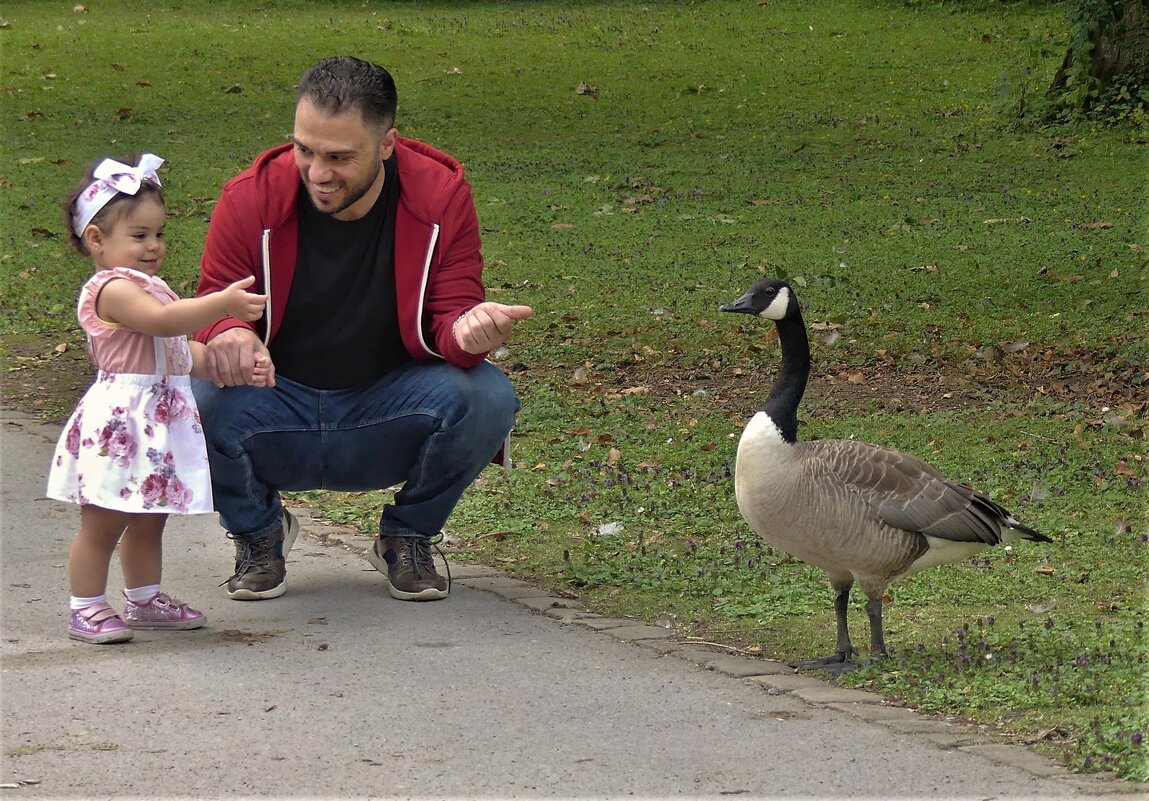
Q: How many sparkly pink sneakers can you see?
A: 2